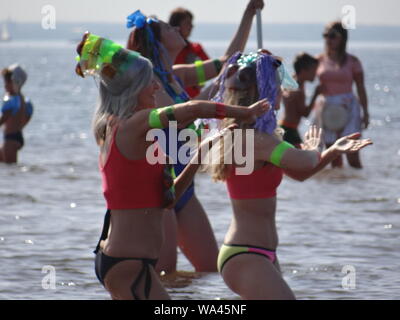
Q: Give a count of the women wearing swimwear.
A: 3